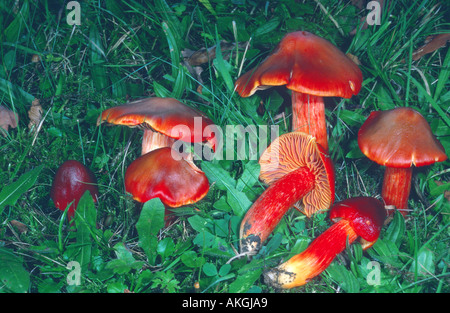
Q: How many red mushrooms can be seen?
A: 7